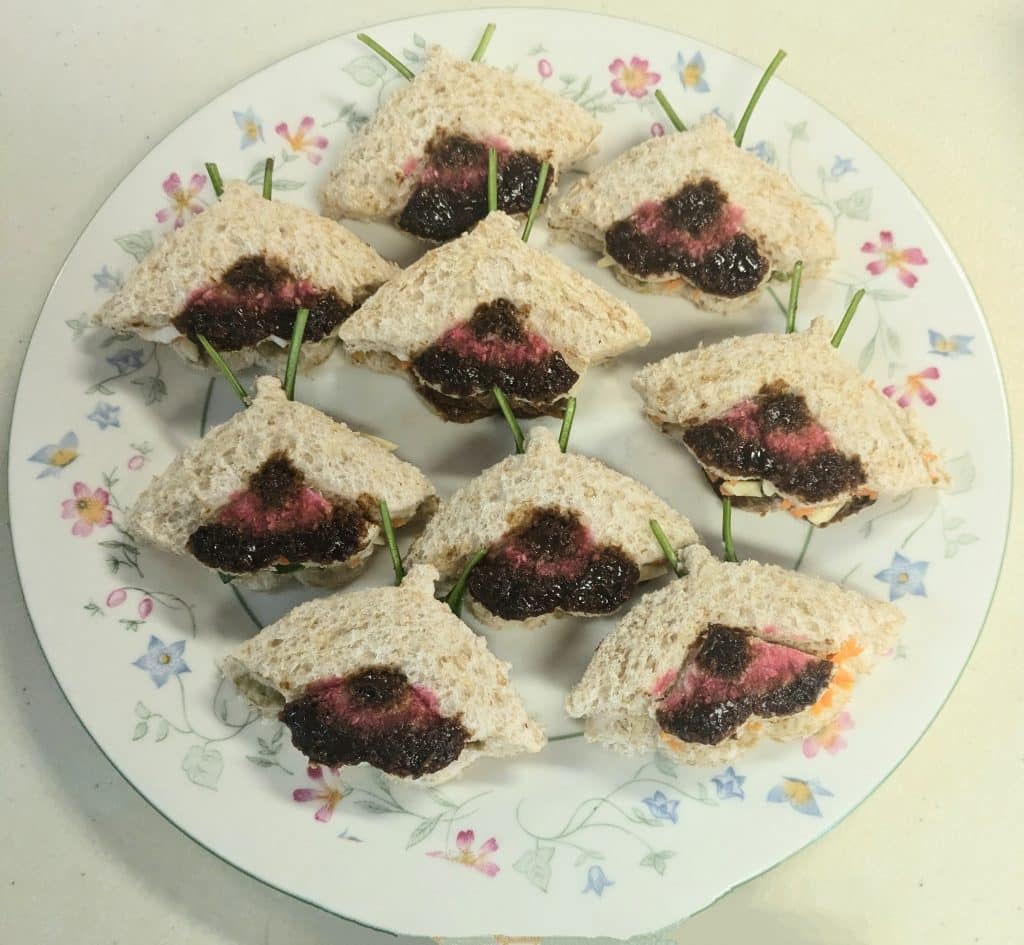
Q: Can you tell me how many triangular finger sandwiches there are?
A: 9